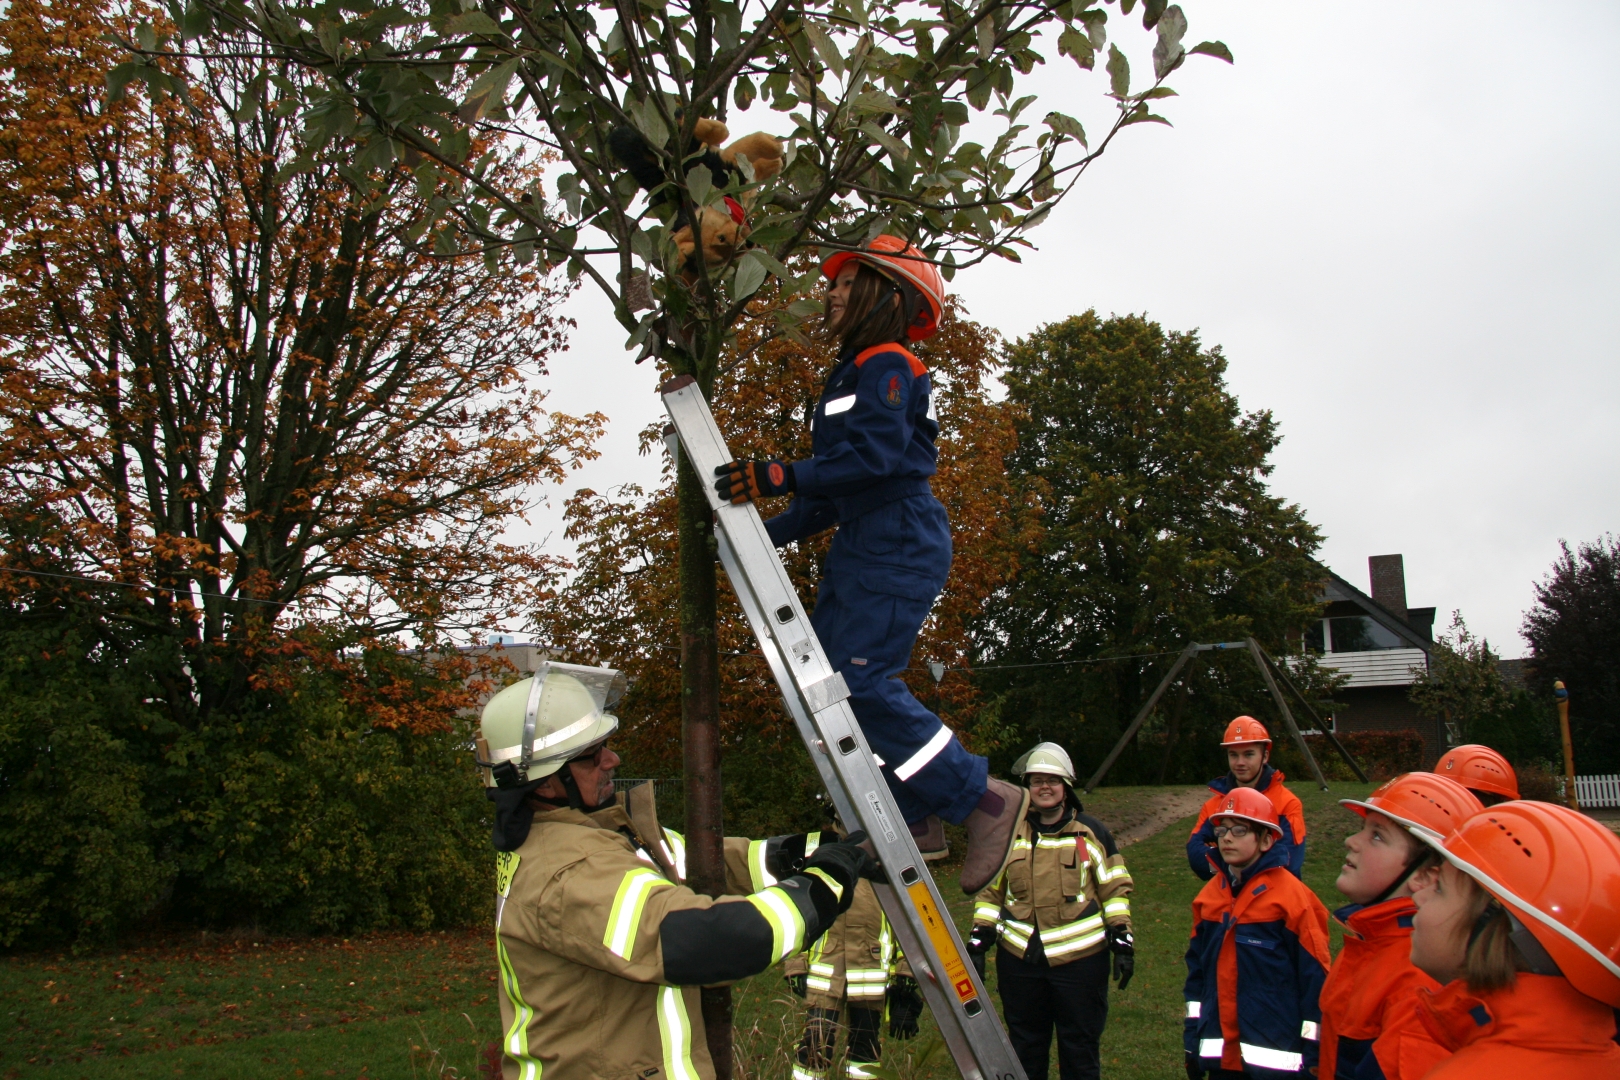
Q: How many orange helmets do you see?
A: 6